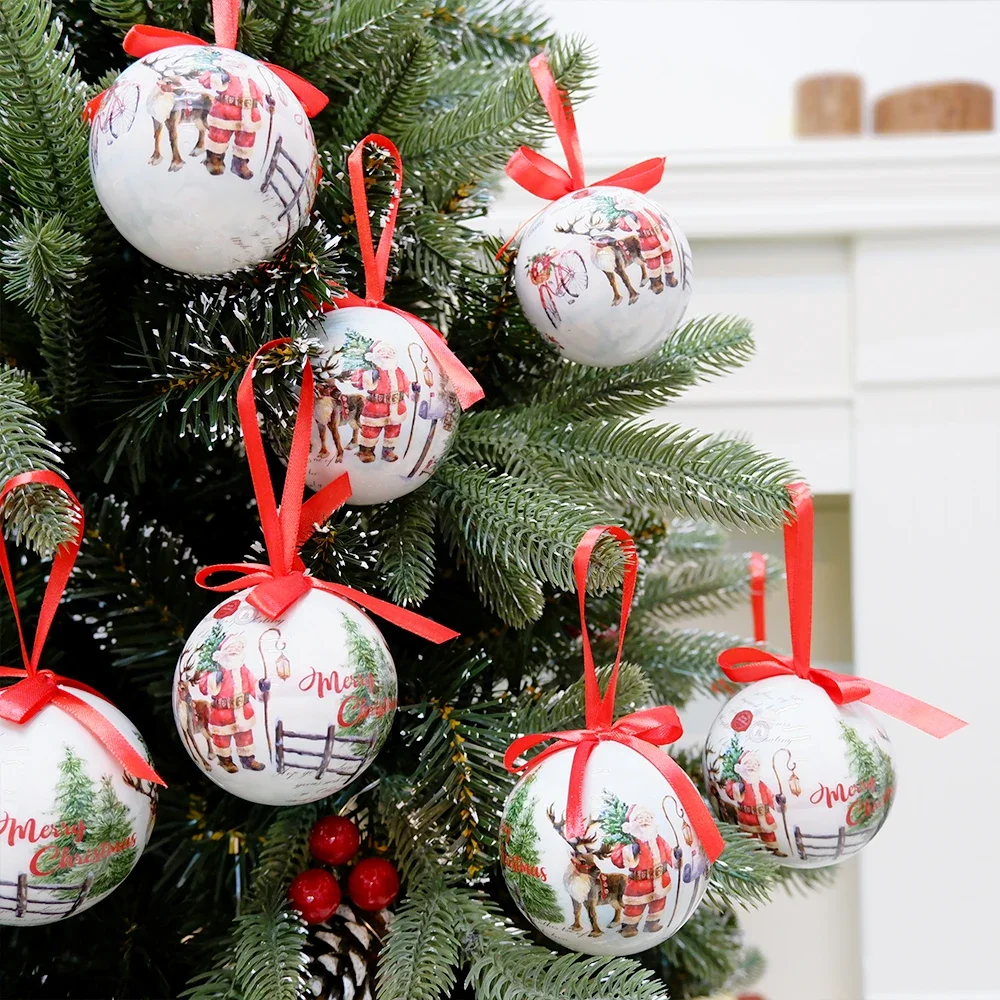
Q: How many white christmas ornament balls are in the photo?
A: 7